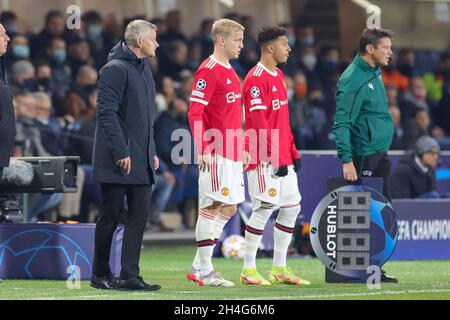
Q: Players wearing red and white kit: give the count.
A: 2